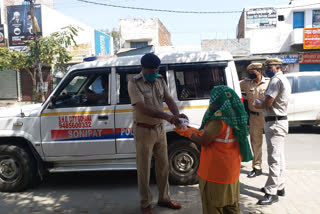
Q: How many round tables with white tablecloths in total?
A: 0